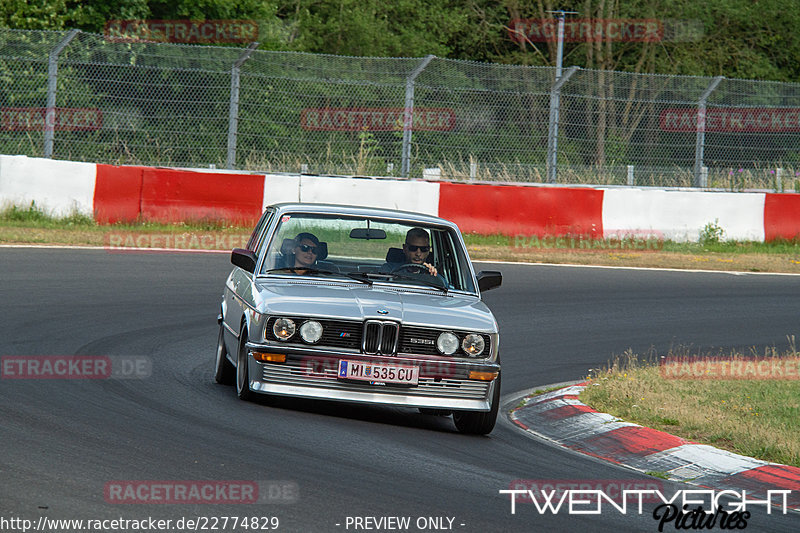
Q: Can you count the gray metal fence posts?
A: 5